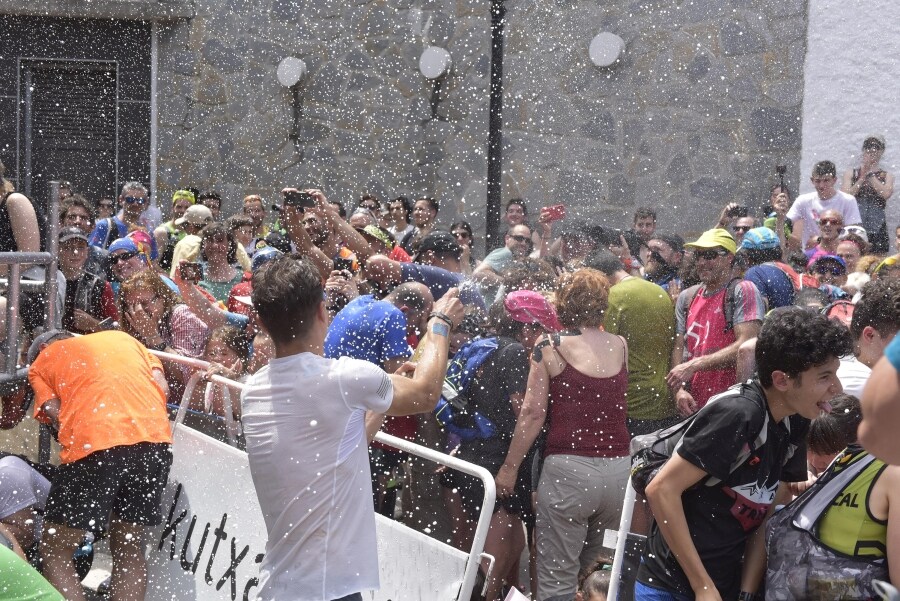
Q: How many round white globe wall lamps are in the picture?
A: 3